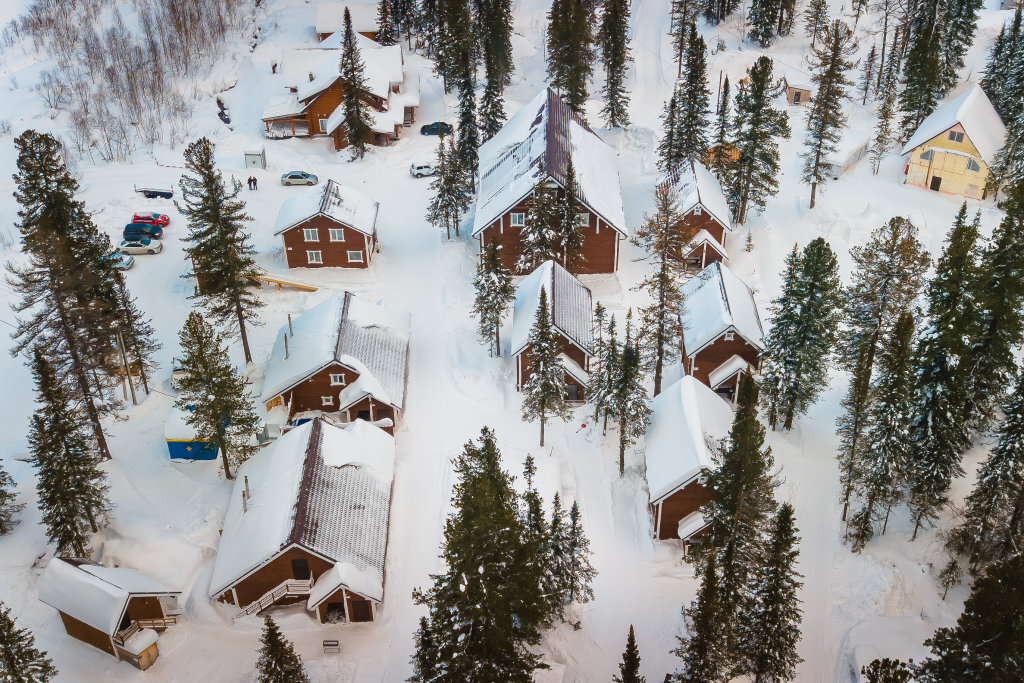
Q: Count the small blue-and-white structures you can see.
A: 1